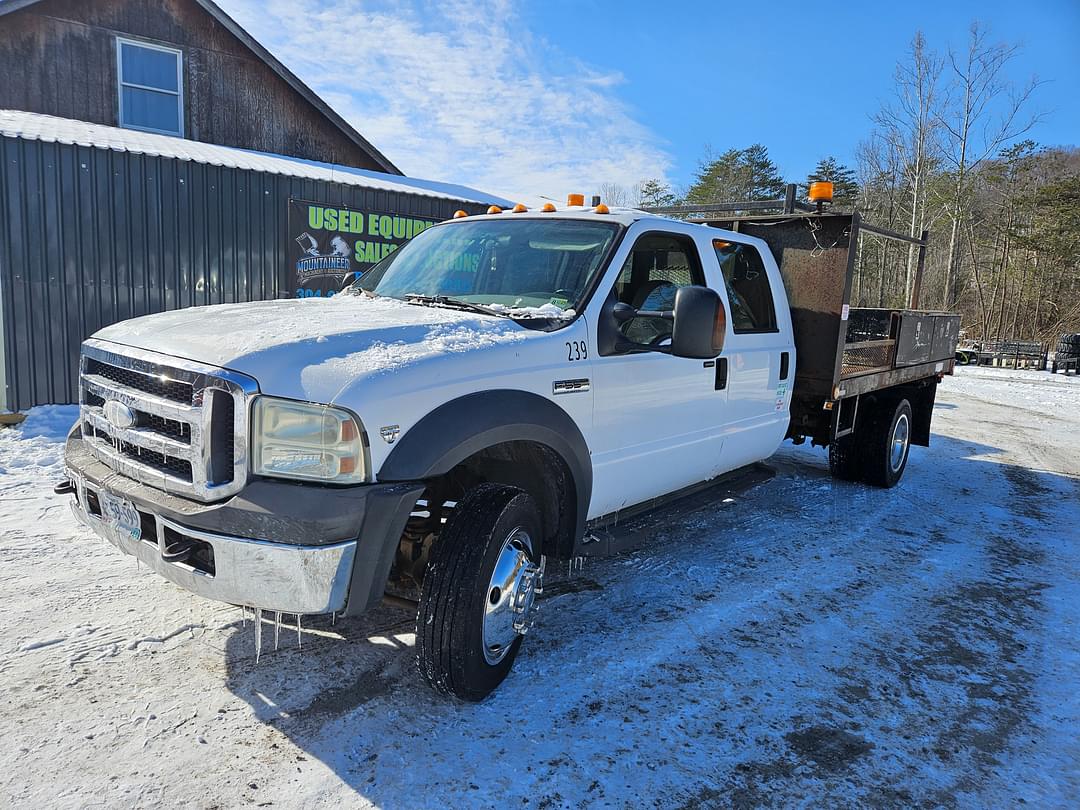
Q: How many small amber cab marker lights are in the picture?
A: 5